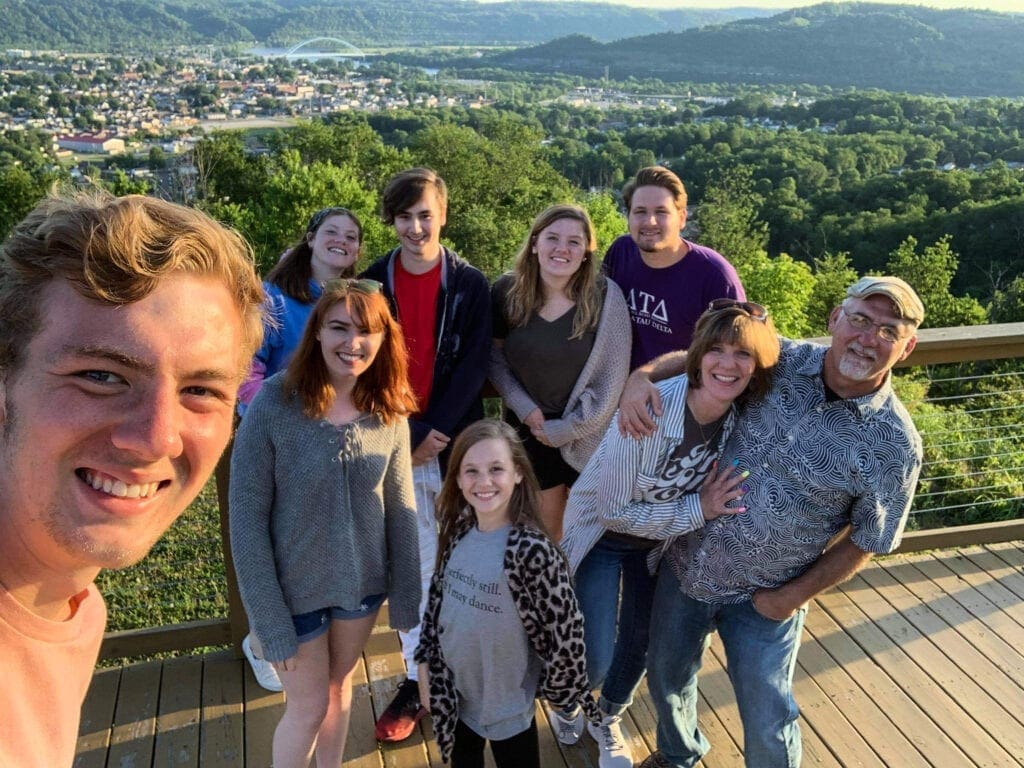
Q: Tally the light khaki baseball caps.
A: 1